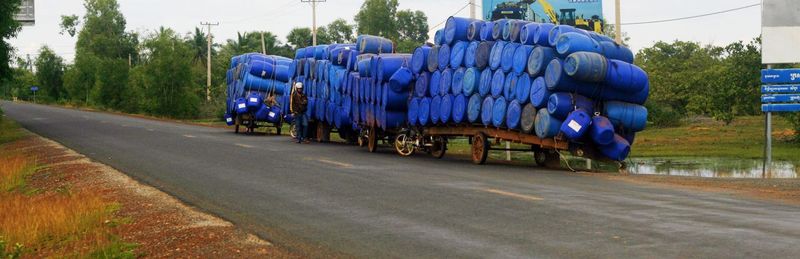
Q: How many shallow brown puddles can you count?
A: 1